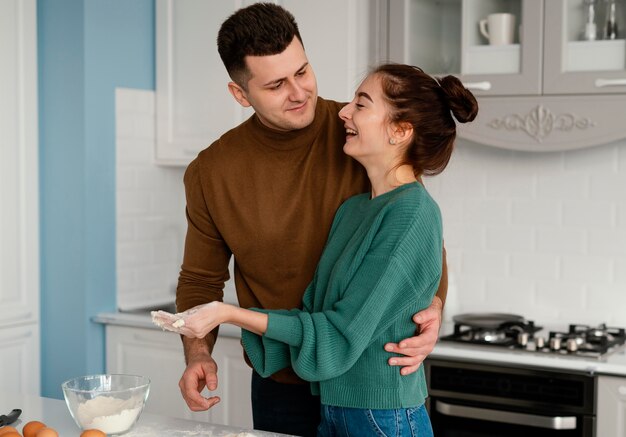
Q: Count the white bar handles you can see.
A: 2